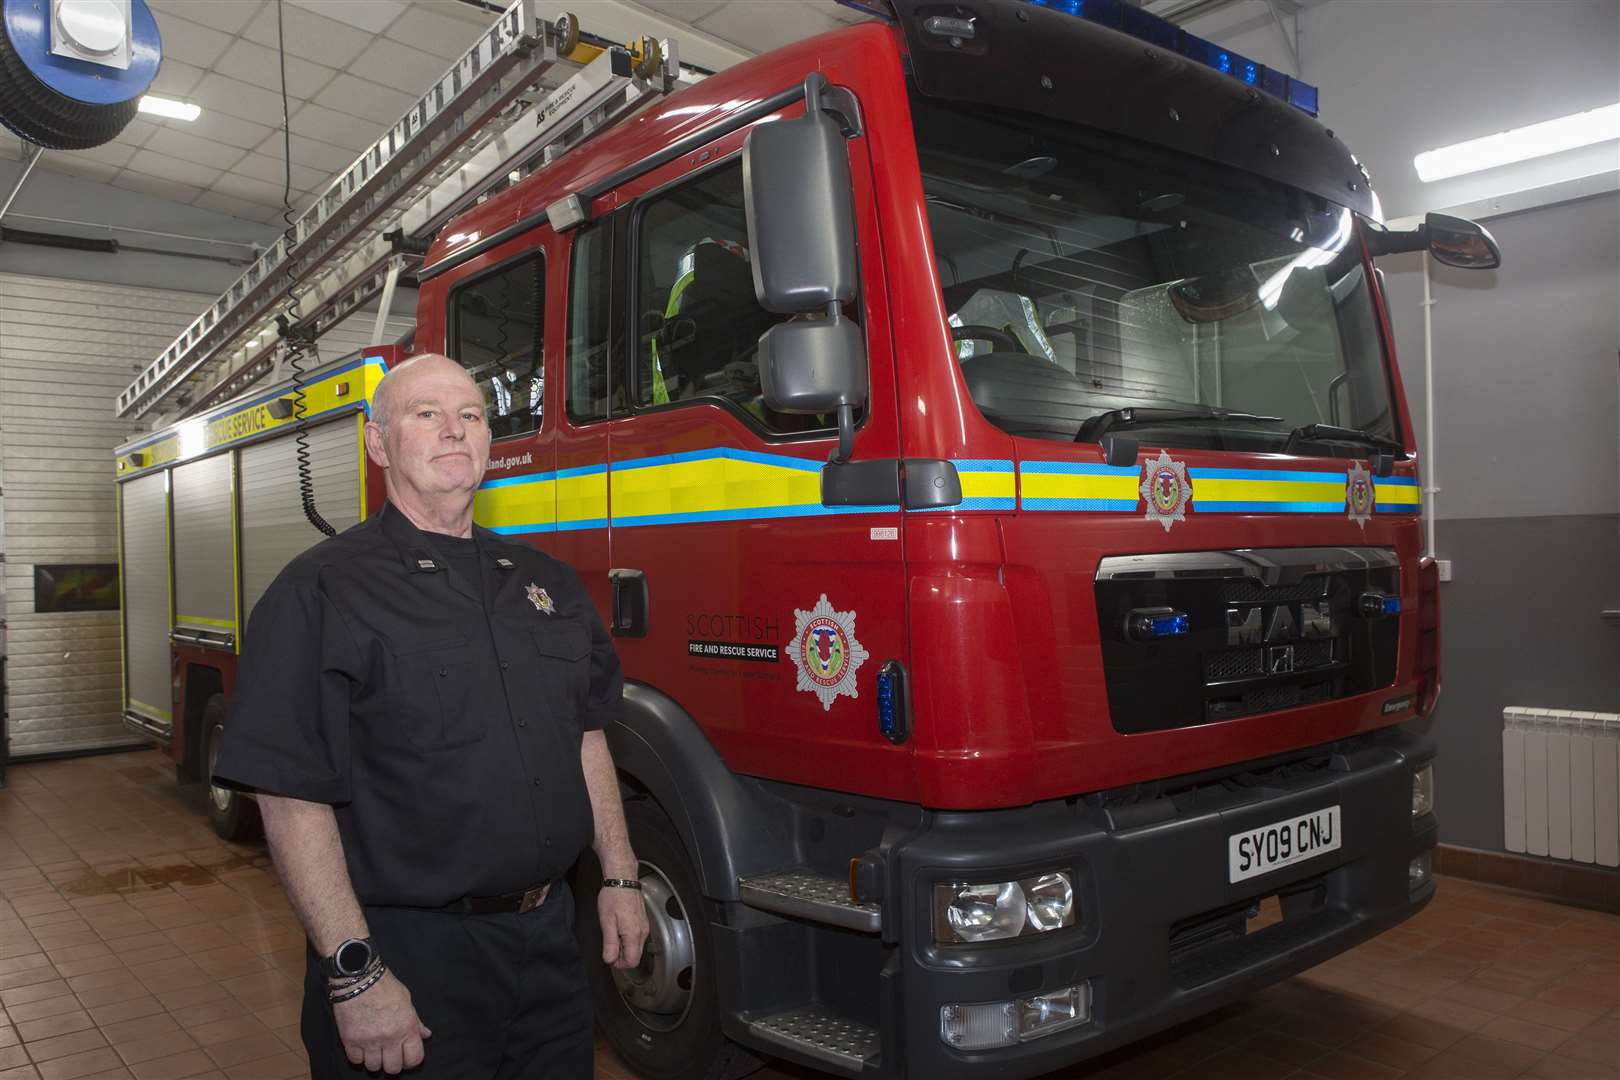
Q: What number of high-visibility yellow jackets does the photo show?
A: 2